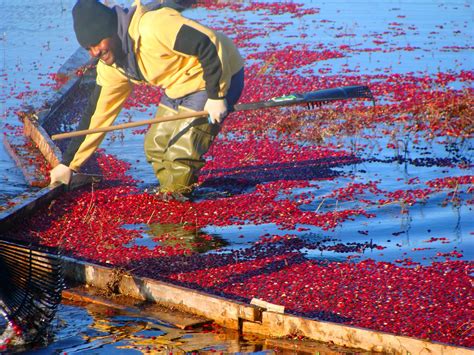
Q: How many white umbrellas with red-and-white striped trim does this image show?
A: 0